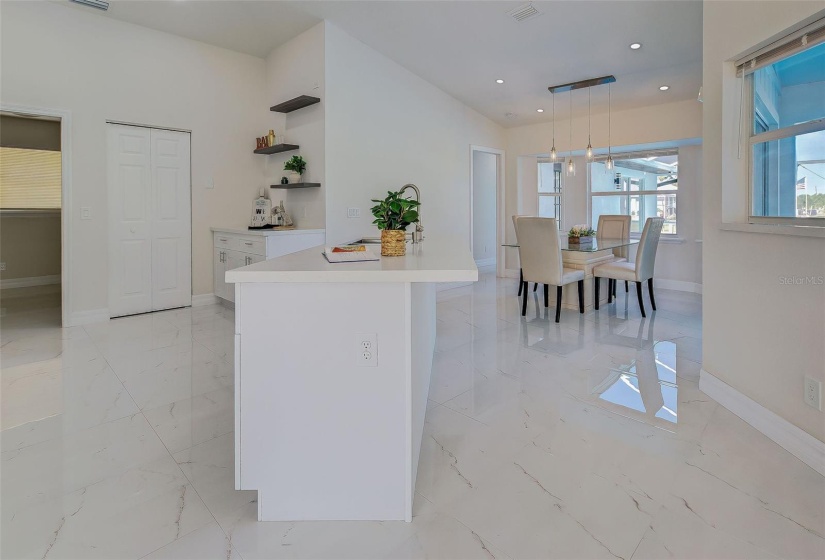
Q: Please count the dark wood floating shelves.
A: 3